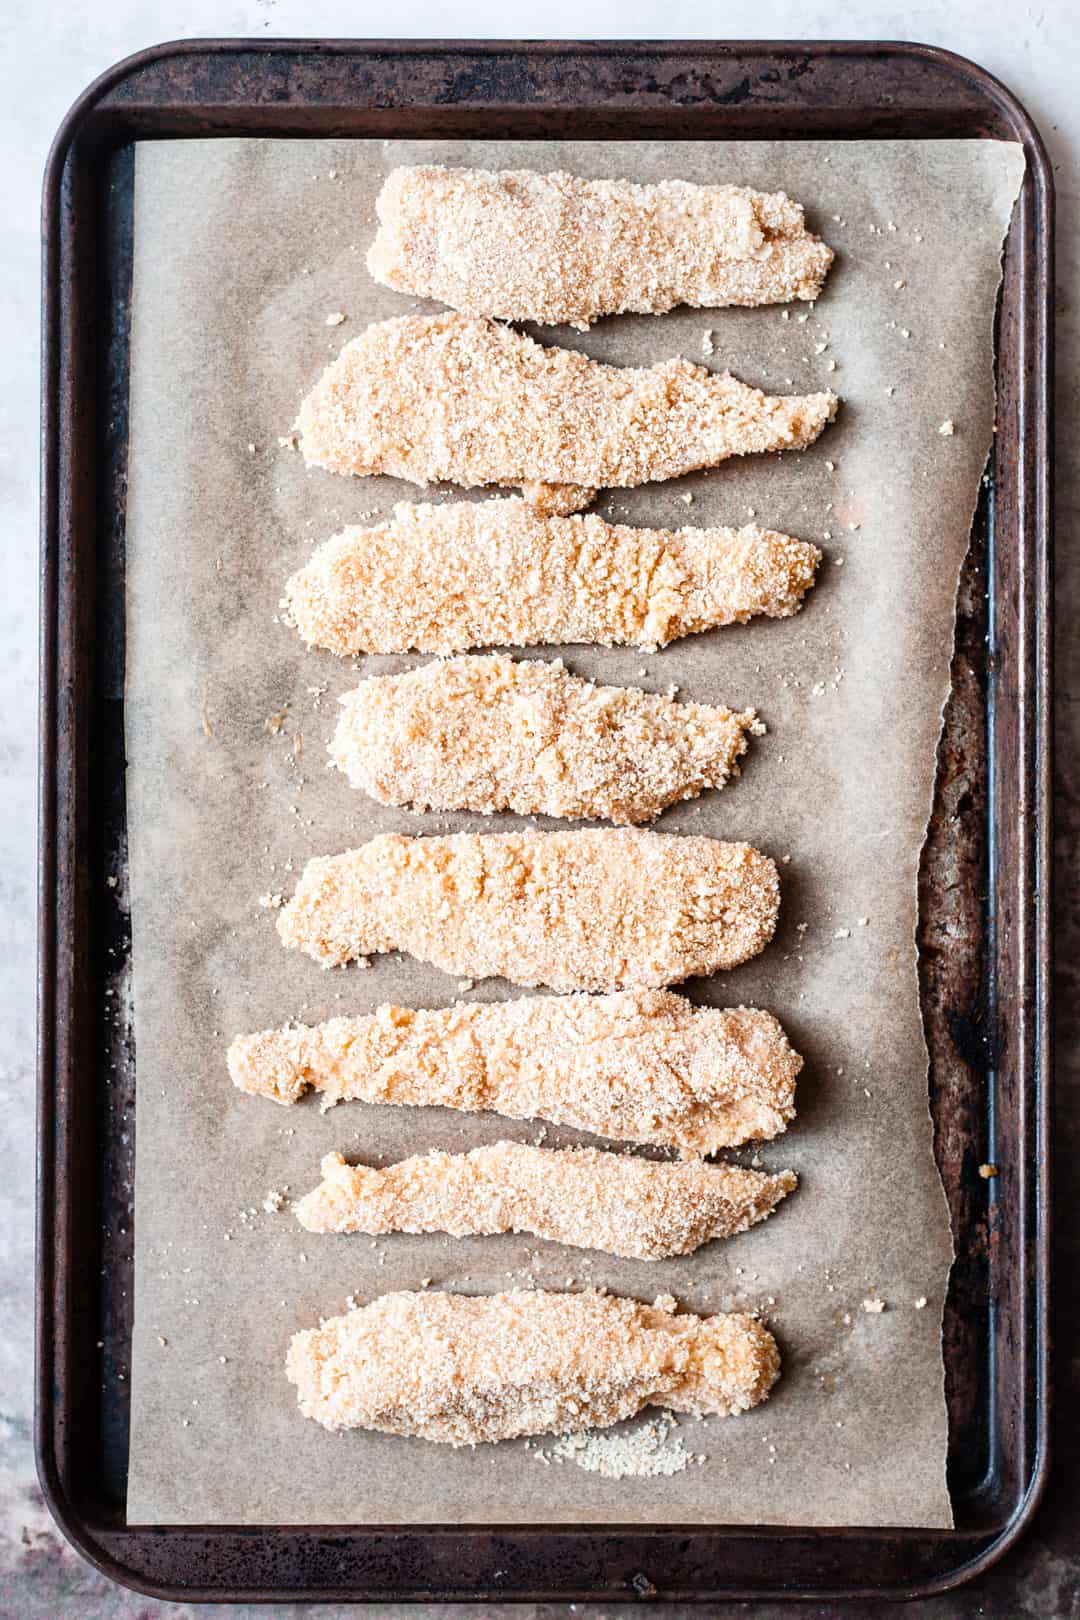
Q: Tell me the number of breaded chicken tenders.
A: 8